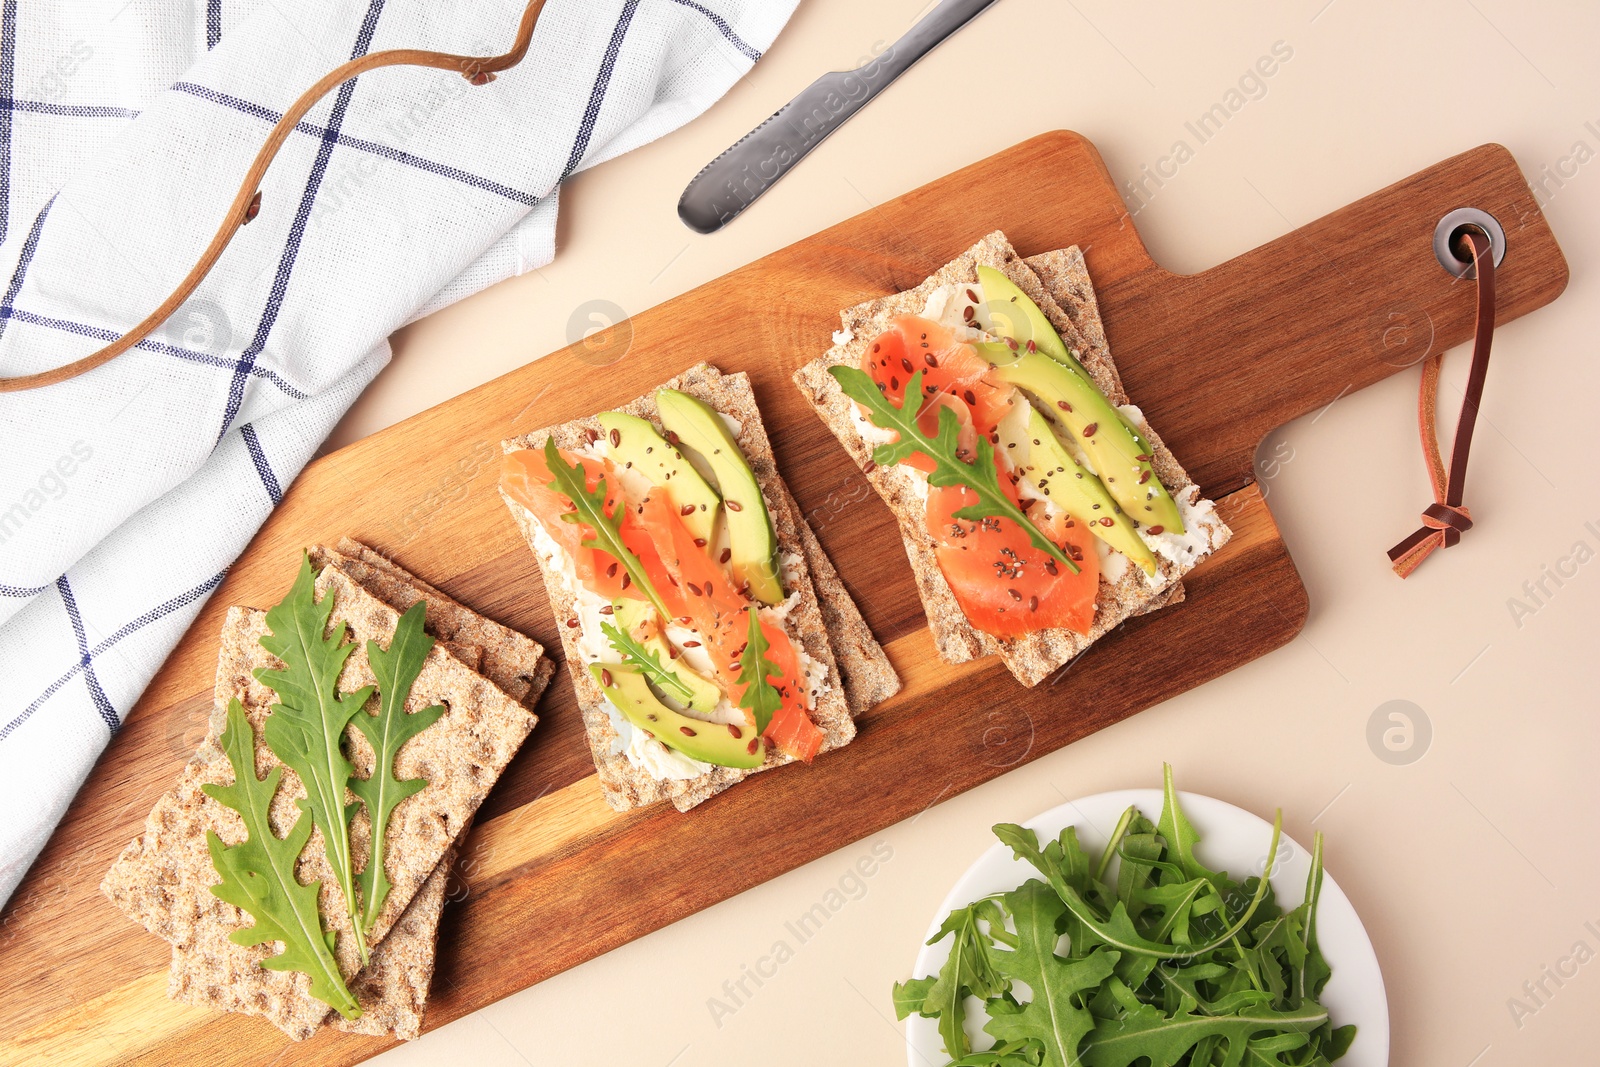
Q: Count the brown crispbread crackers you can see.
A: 8